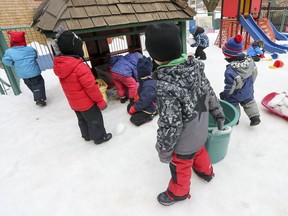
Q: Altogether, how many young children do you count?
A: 8